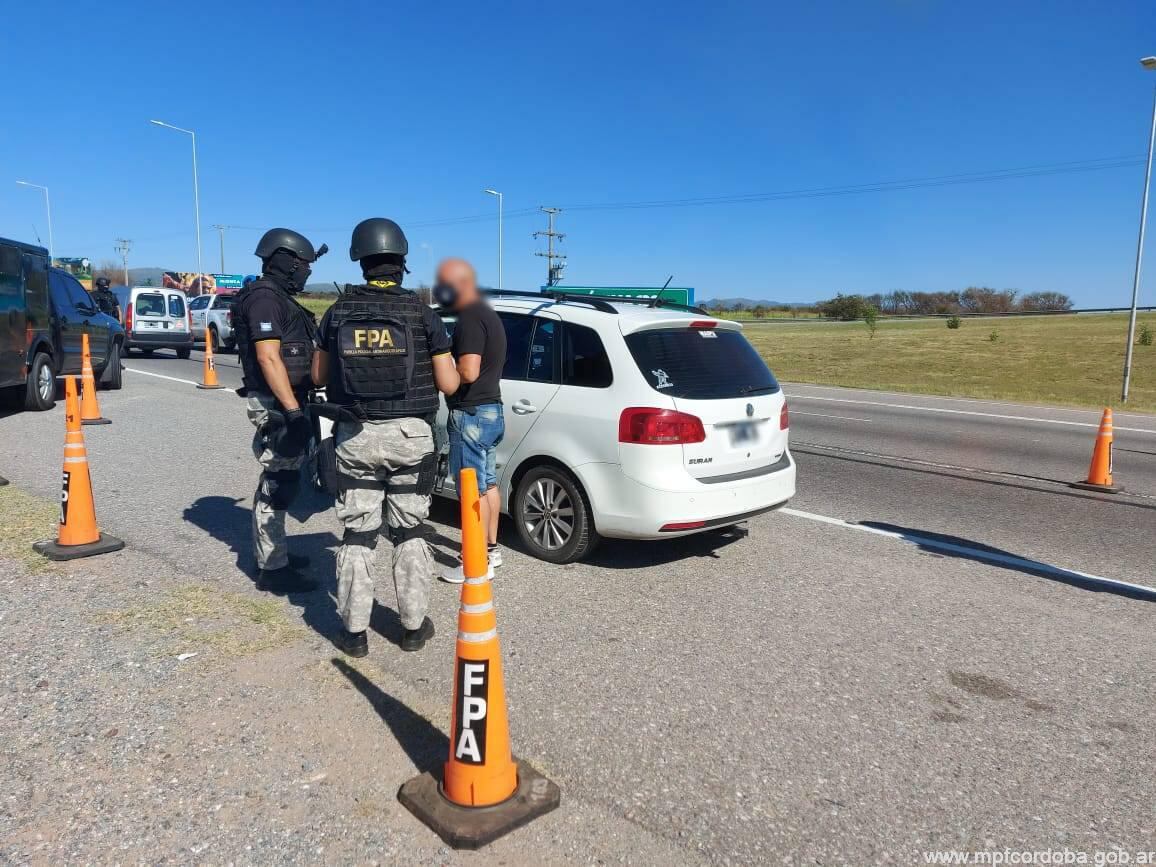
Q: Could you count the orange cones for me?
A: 5